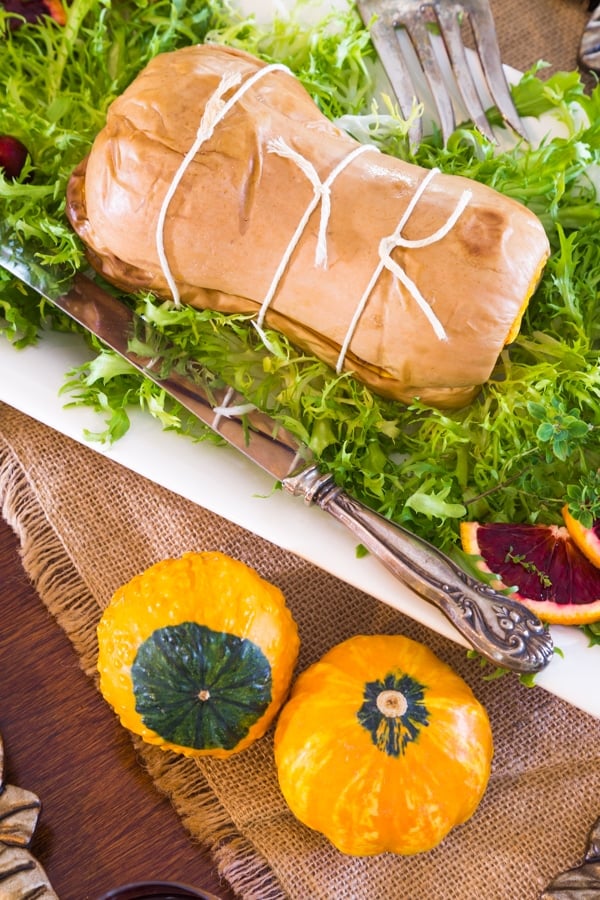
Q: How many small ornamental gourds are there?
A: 2